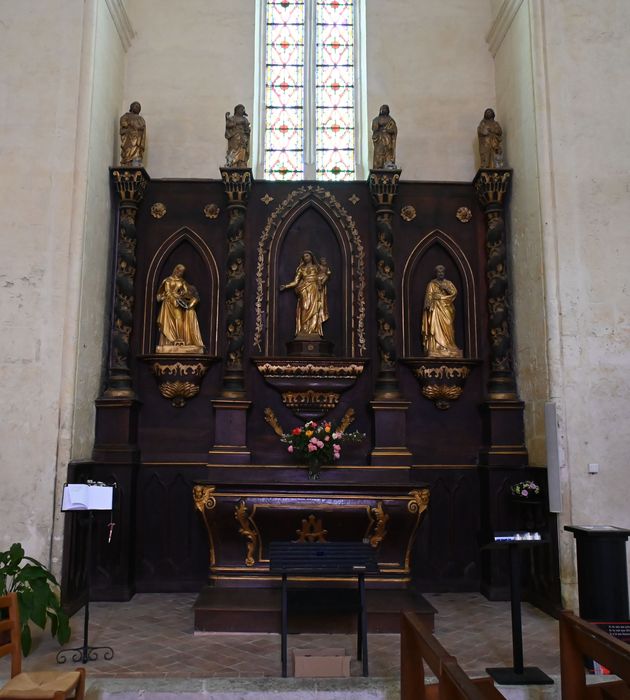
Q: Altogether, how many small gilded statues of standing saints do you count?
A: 4